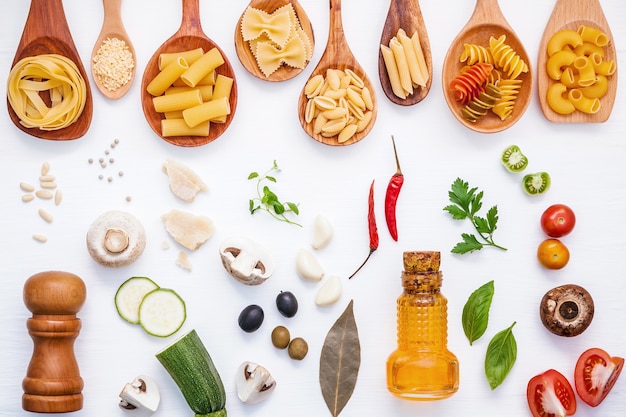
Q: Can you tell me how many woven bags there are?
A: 0